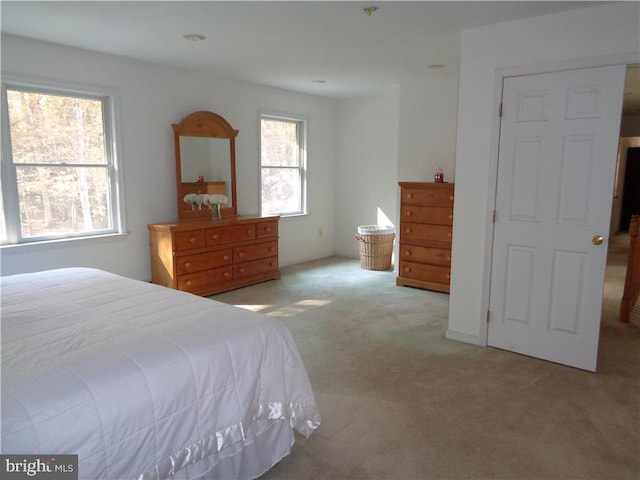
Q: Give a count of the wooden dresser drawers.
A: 12